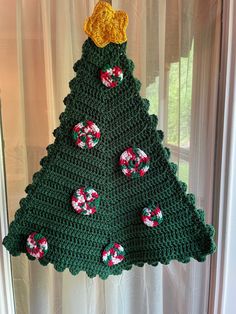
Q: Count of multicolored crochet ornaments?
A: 7